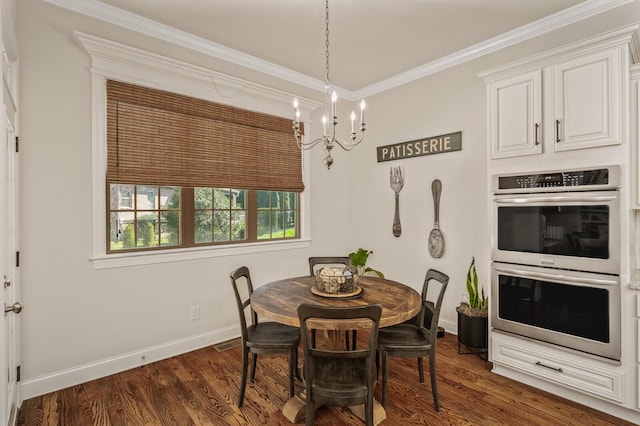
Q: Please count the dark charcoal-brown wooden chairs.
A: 4